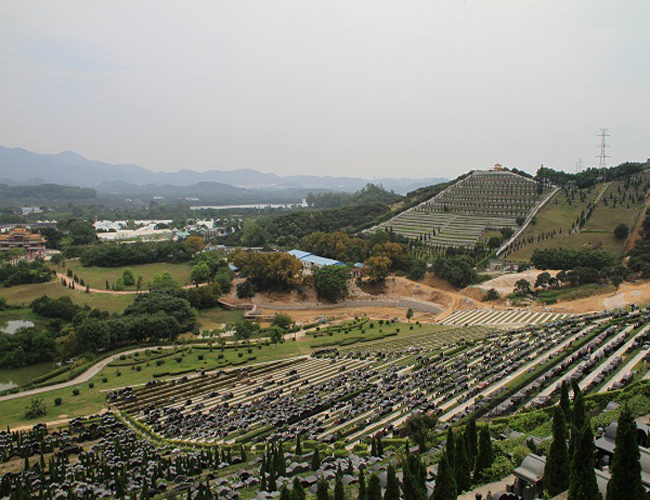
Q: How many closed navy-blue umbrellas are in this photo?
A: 0